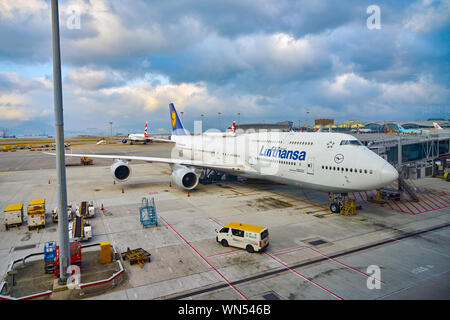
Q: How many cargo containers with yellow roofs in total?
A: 2